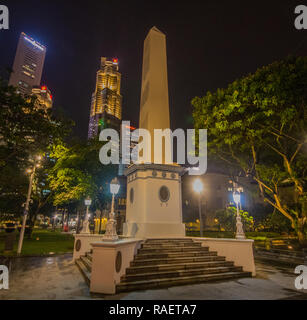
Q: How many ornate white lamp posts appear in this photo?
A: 3